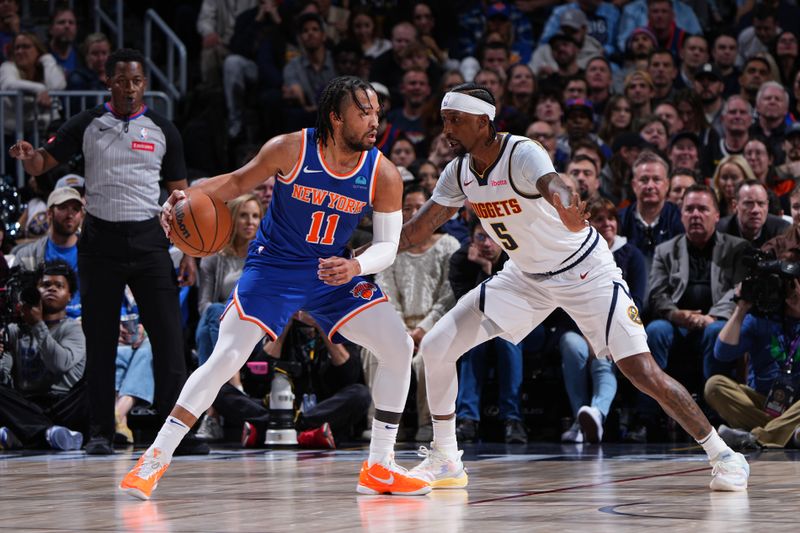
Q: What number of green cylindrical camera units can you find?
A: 0